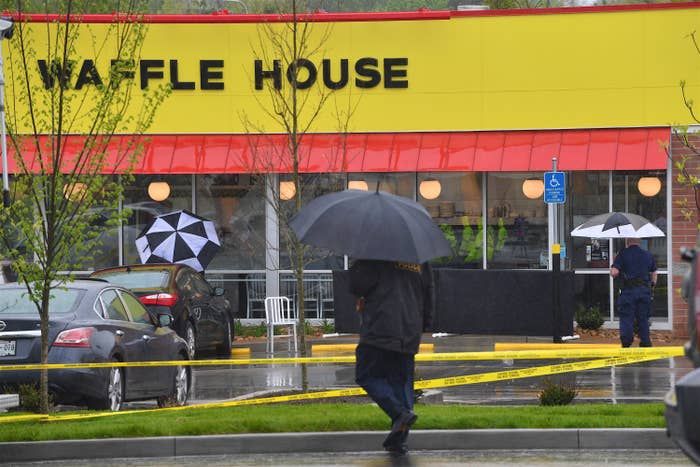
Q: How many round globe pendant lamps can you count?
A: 7